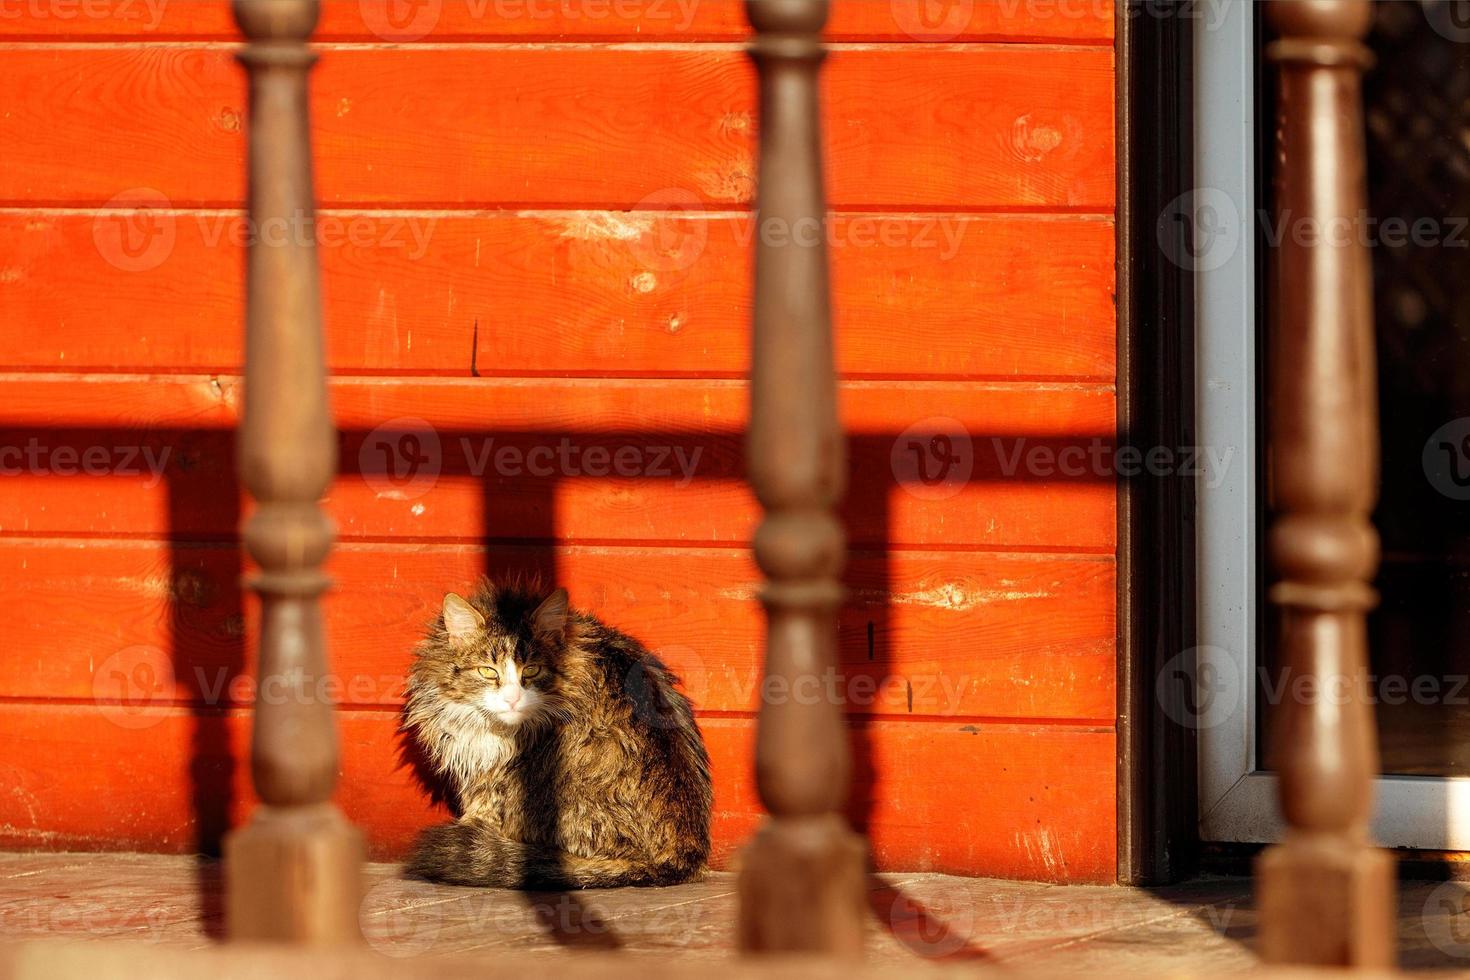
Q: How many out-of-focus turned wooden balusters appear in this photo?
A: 3